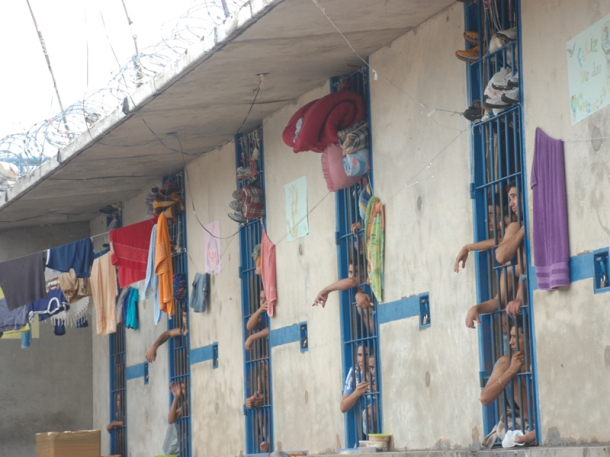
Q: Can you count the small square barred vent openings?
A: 5